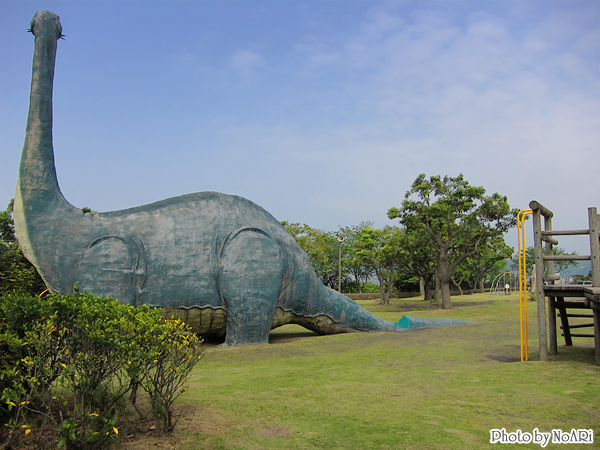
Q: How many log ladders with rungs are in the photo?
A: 1